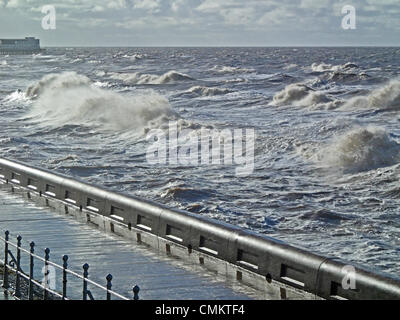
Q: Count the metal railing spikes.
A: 8